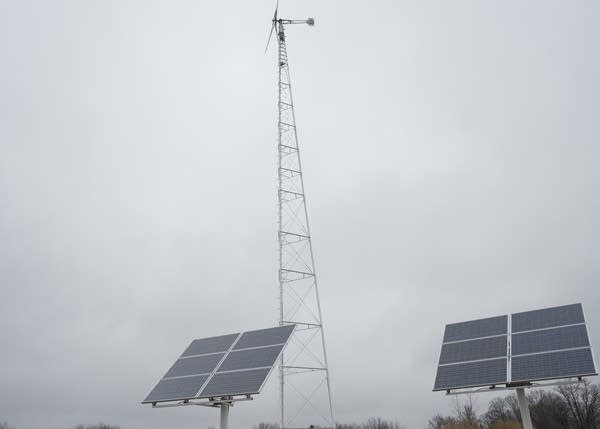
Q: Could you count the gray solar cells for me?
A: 12